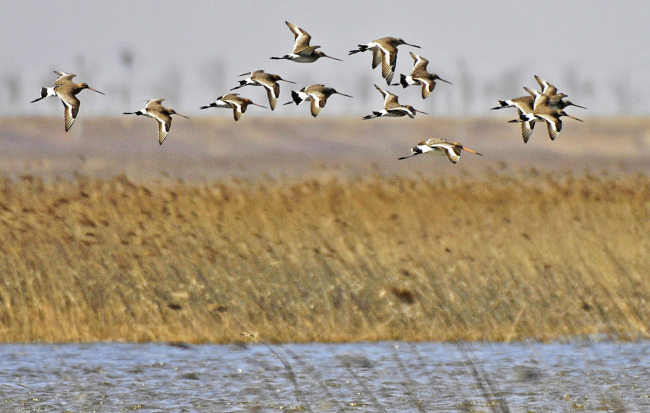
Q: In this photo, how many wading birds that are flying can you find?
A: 13